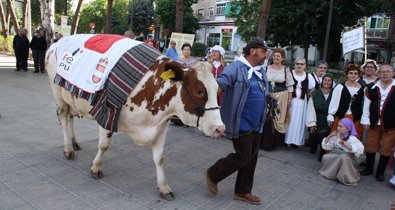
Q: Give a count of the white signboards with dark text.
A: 2